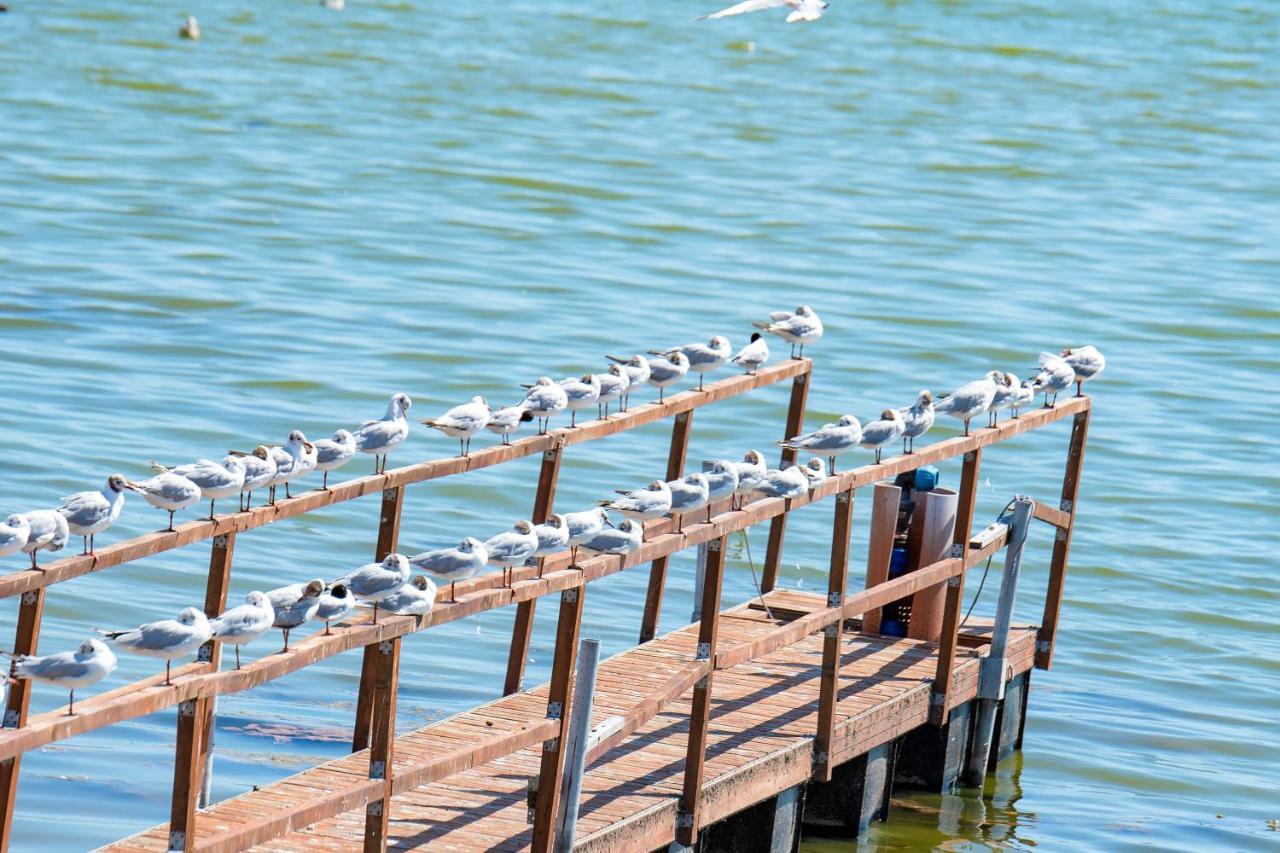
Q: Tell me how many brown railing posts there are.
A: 13